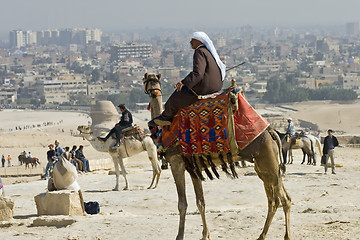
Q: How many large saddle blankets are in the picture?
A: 1